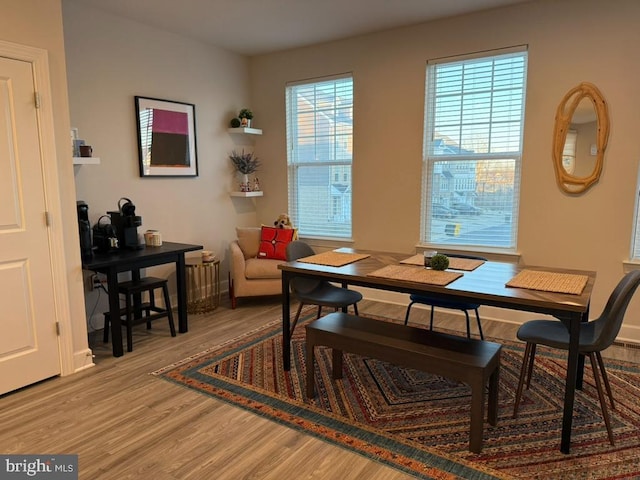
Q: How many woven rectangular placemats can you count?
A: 4